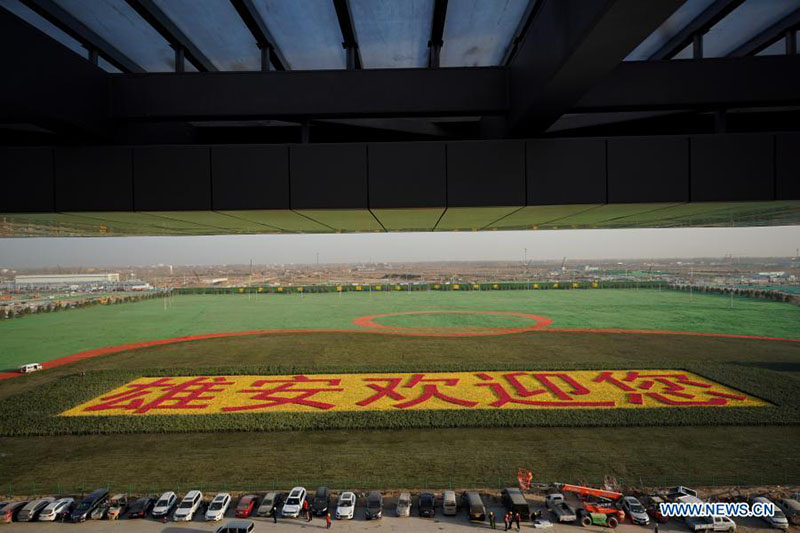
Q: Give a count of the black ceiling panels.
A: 11